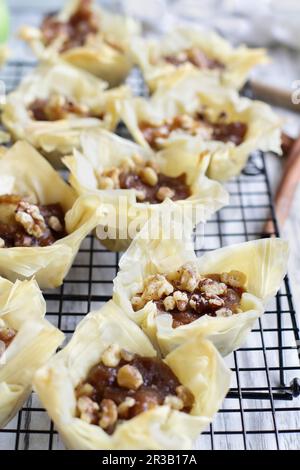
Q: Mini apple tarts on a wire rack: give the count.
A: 9